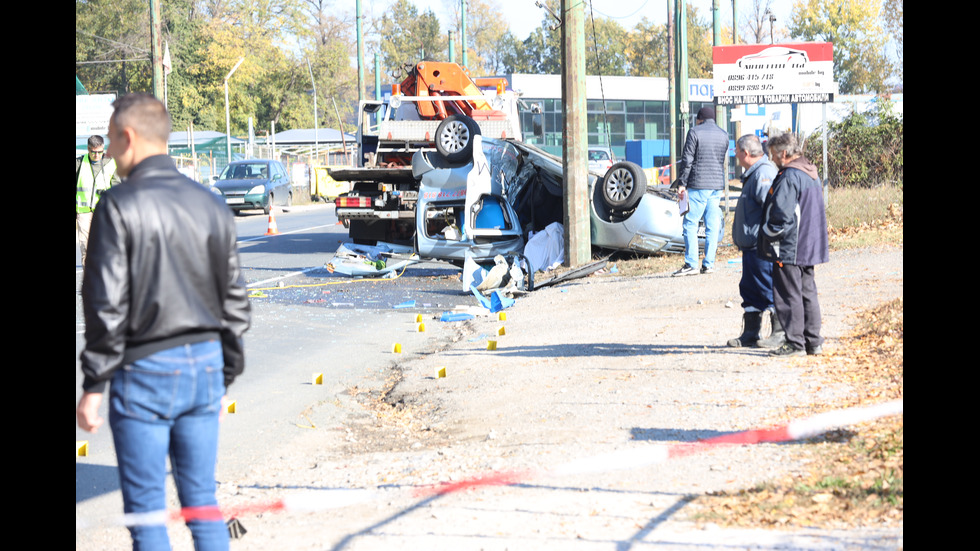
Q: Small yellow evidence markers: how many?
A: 10